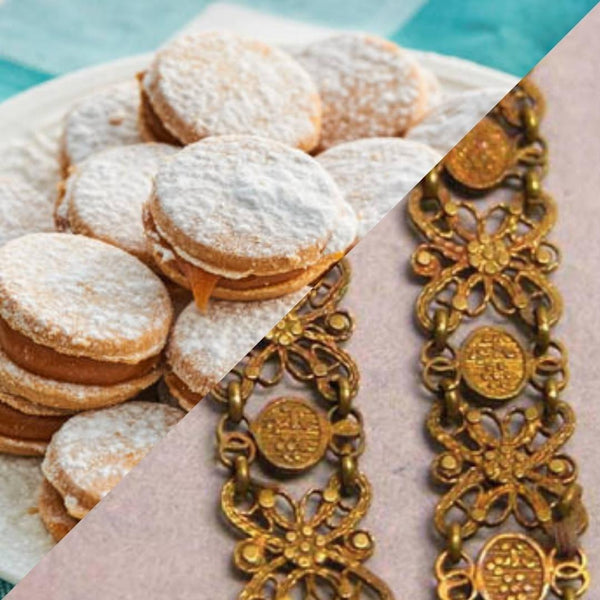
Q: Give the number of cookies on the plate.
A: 12